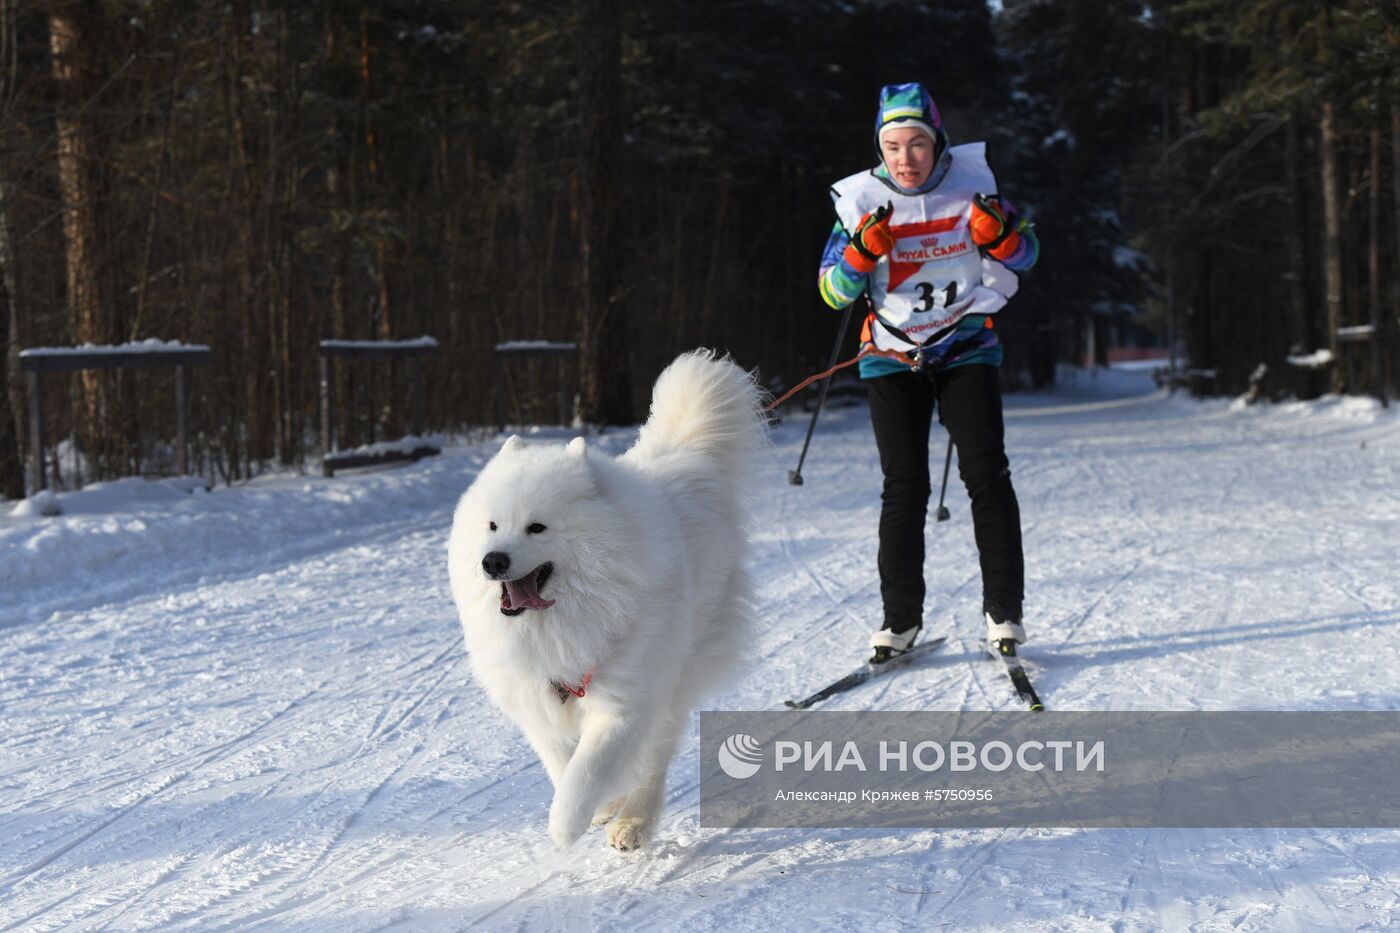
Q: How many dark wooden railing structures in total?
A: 3